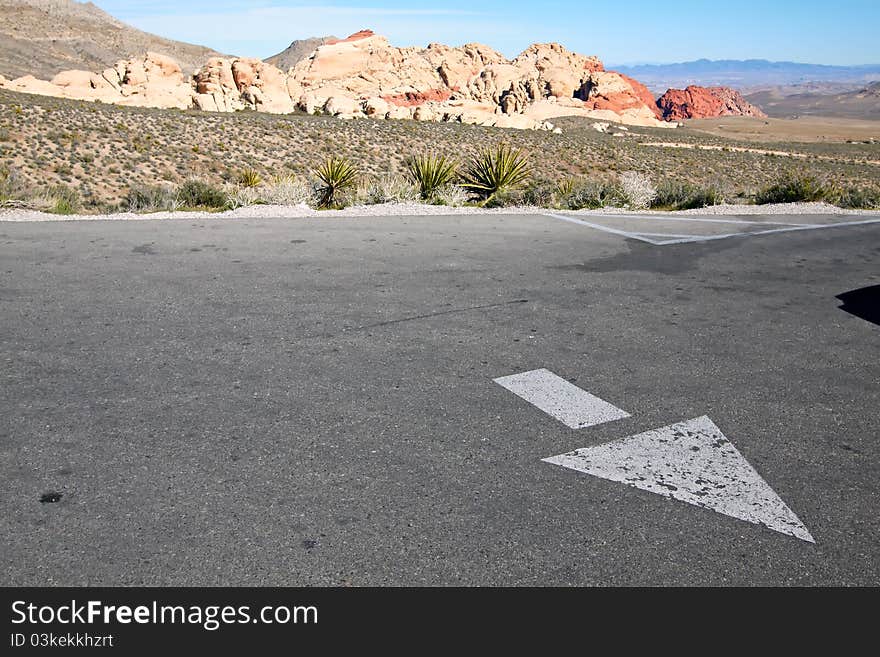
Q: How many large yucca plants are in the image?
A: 3